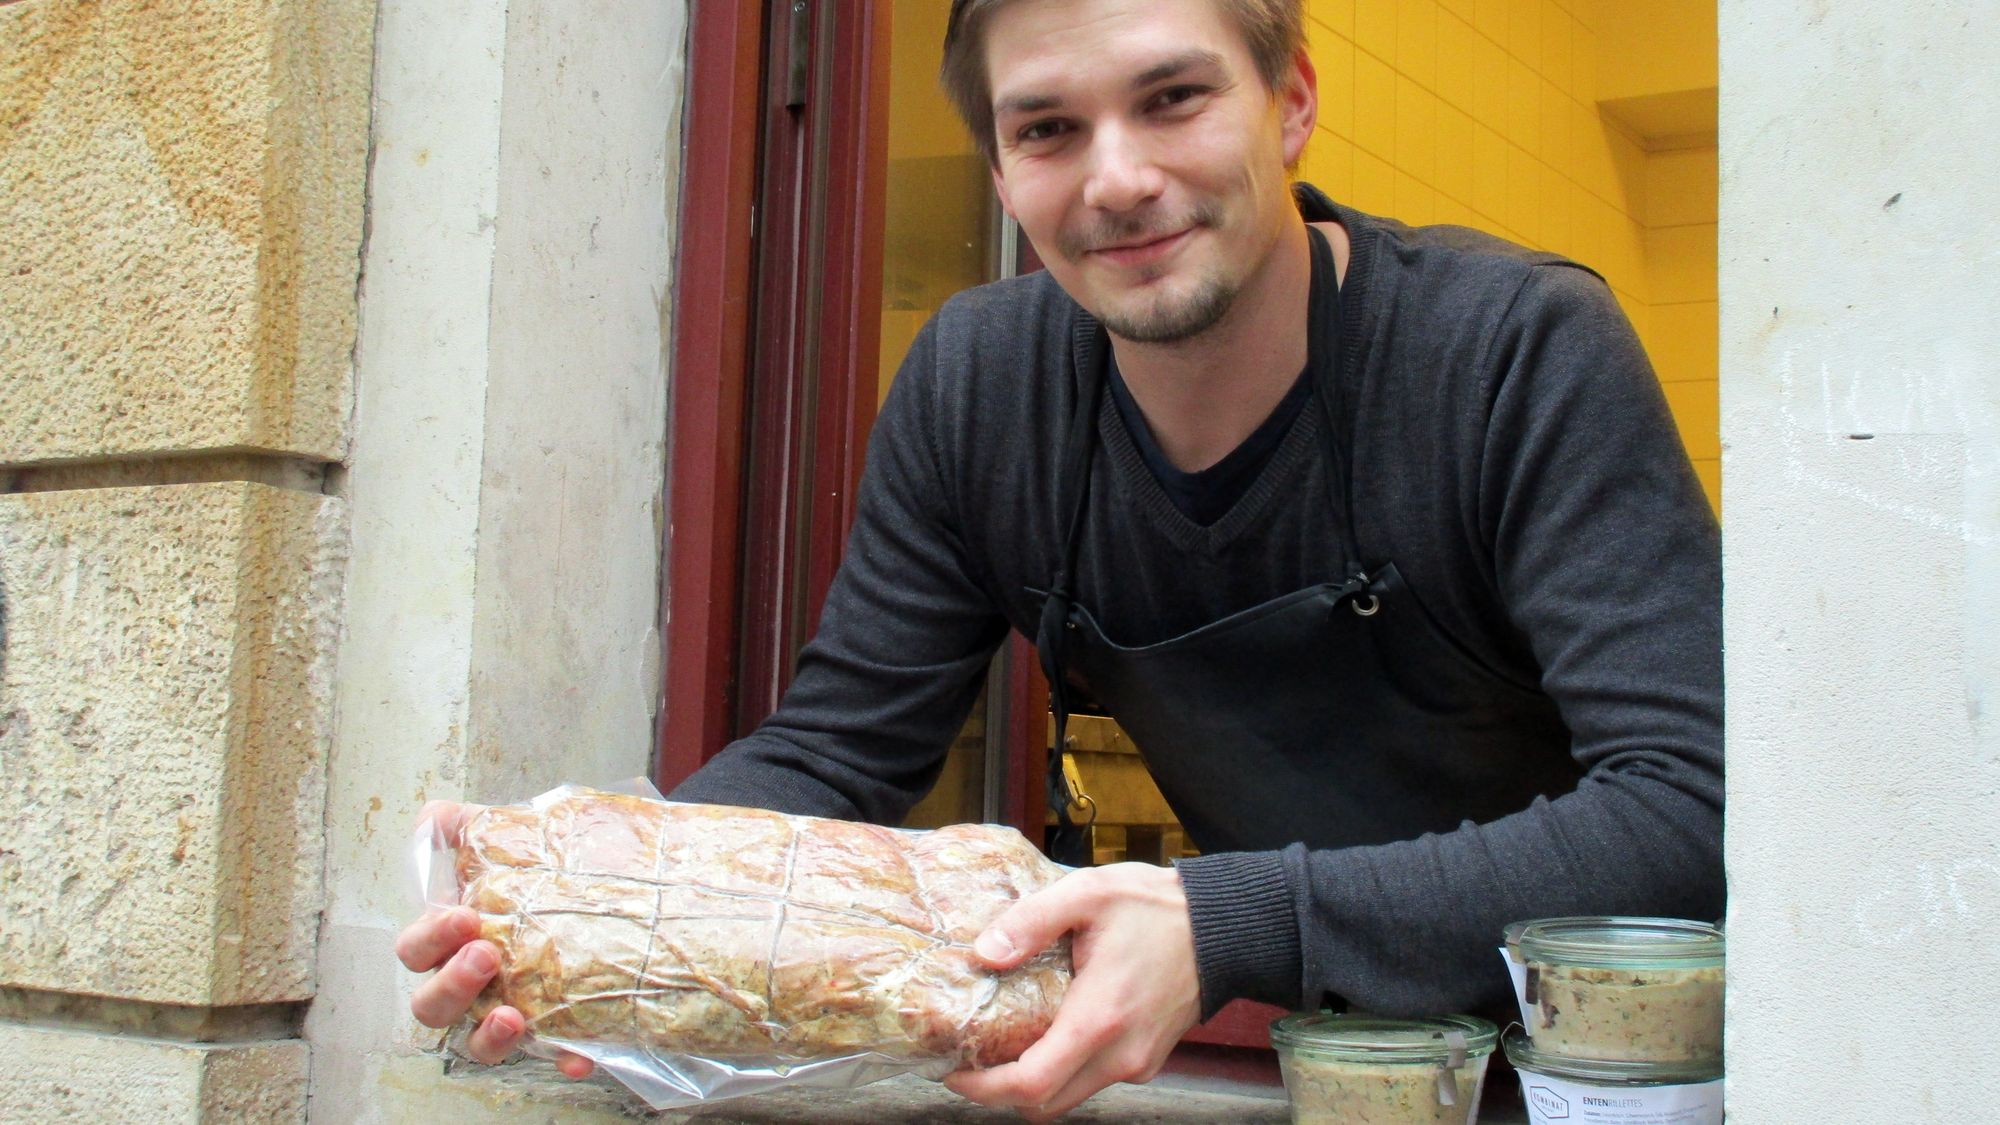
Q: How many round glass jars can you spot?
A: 3